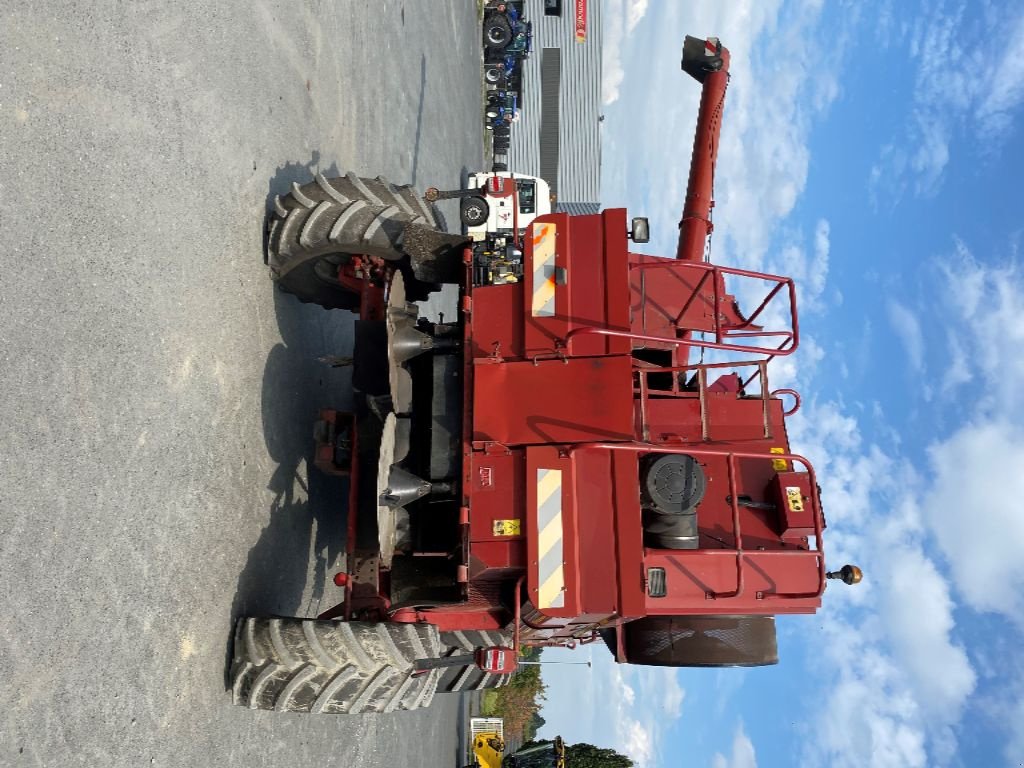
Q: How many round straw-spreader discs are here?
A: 2